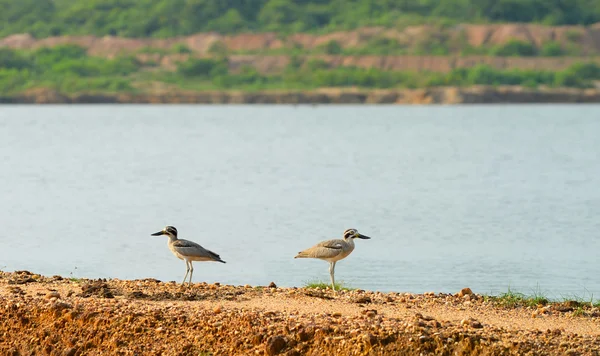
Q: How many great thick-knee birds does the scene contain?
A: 2